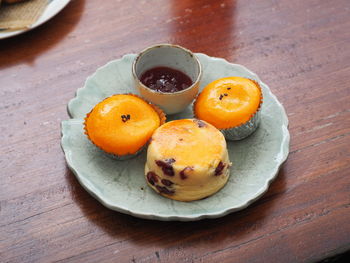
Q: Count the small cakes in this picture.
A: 3